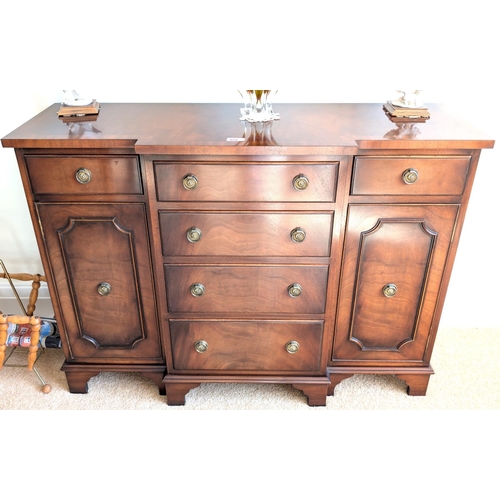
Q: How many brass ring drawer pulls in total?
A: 12